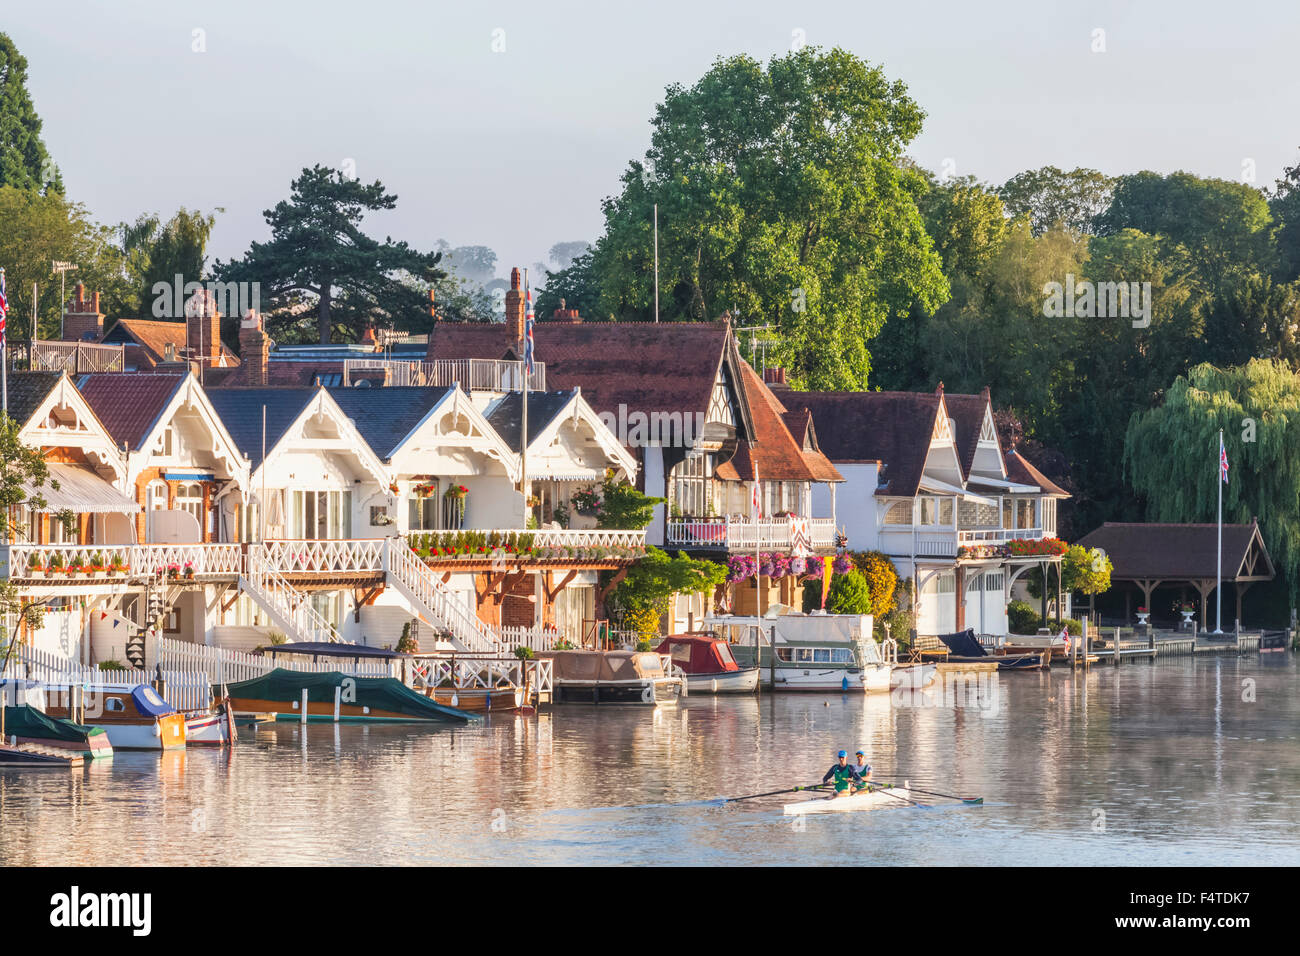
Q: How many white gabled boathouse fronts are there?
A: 5